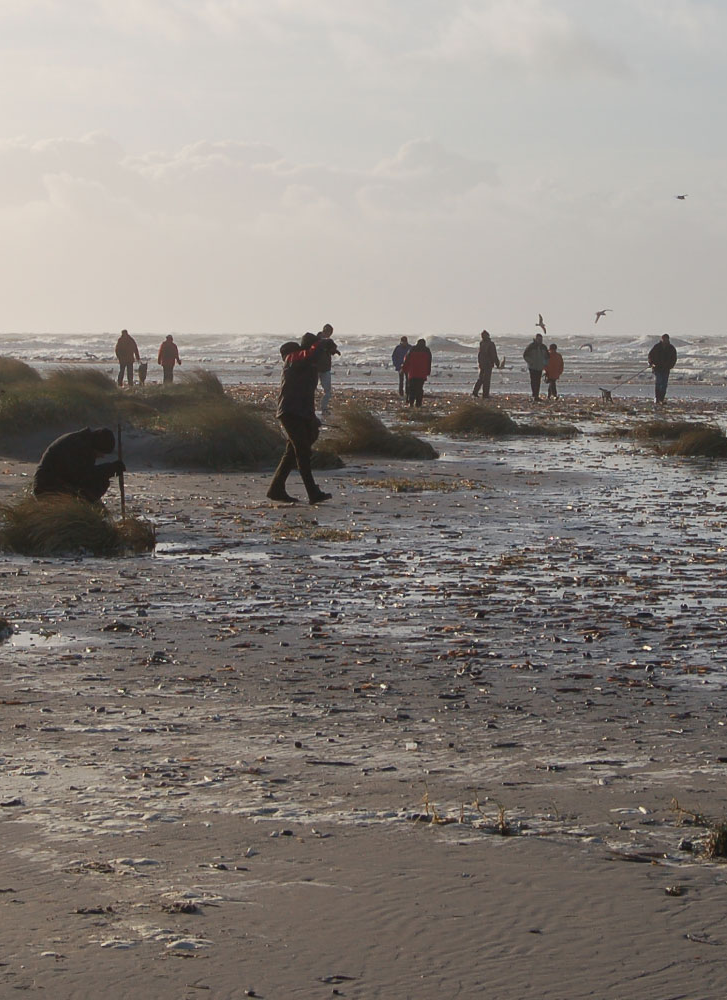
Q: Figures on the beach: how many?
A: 11